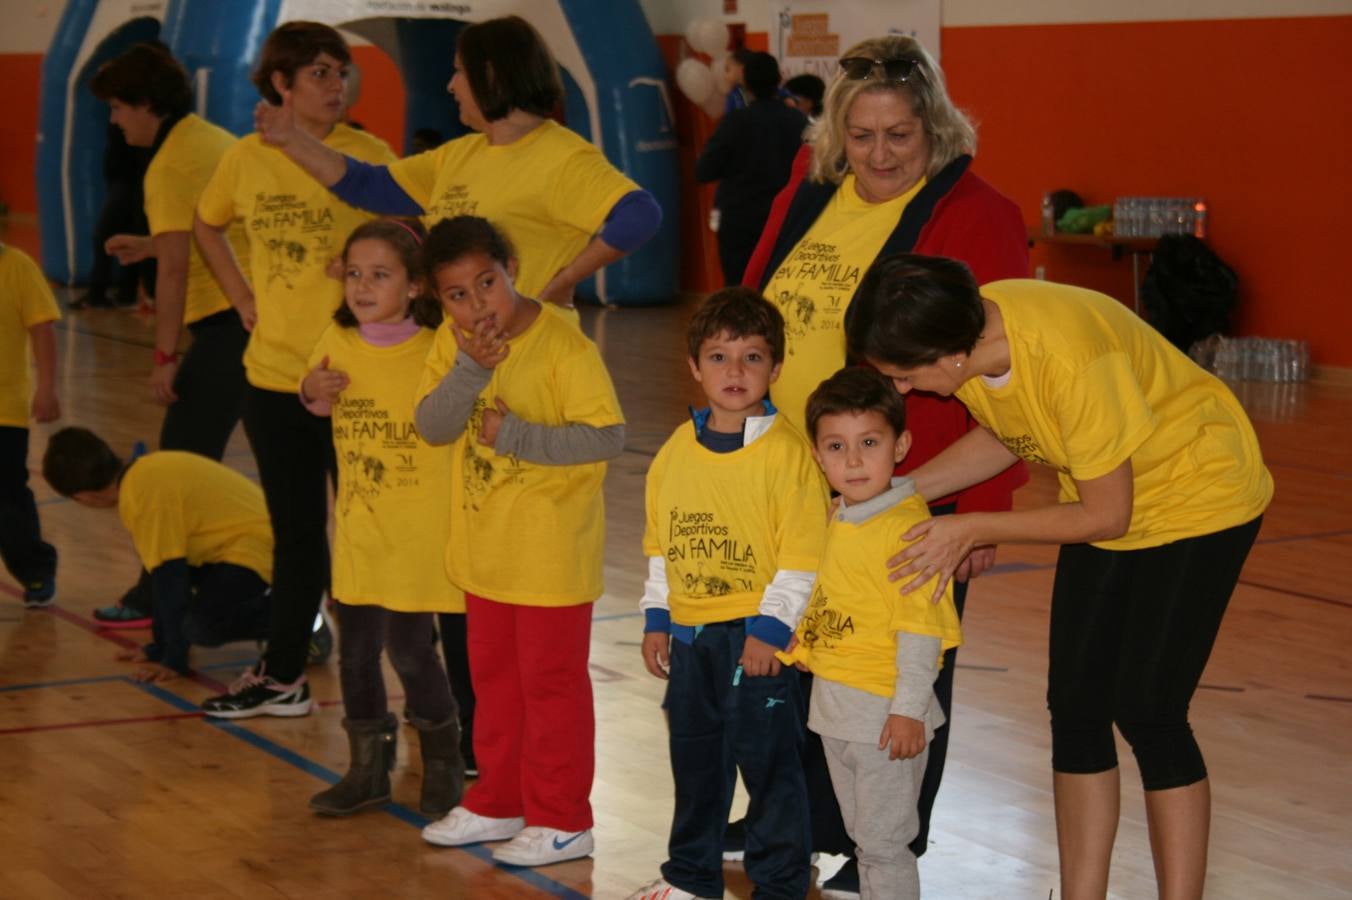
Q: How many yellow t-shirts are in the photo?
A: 11